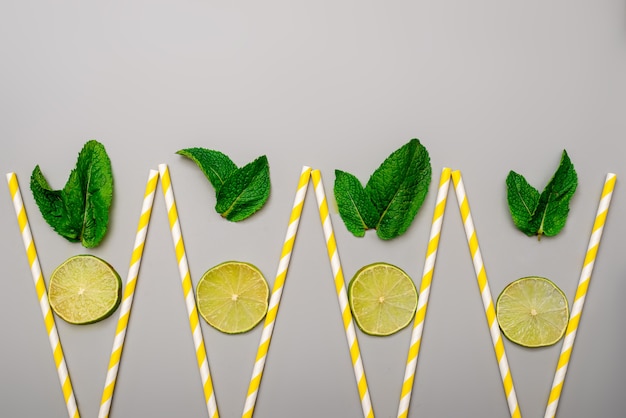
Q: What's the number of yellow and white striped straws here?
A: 8